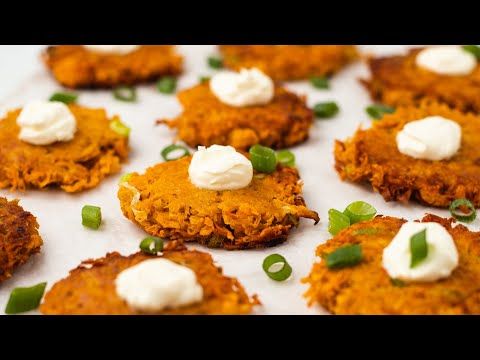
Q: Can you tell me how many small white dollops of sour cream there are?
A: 8